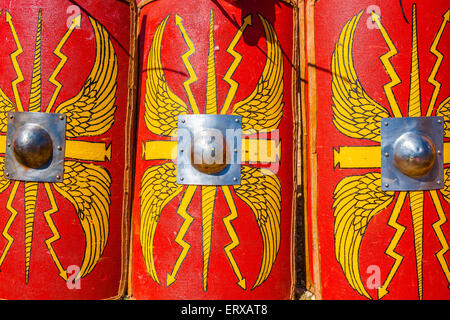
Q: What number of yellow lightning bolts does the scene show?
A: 12